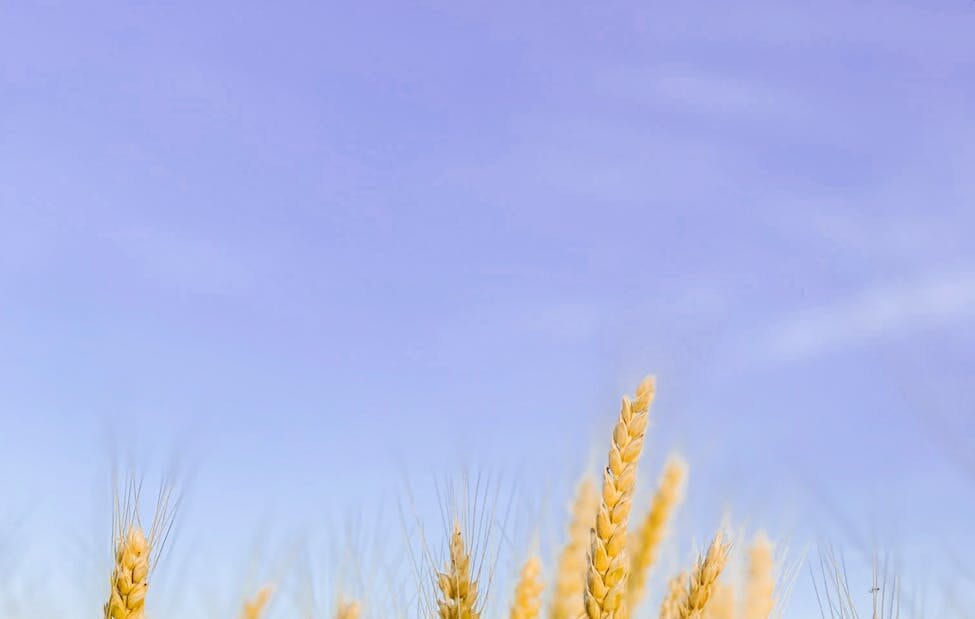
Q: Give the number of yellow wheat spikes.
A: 12